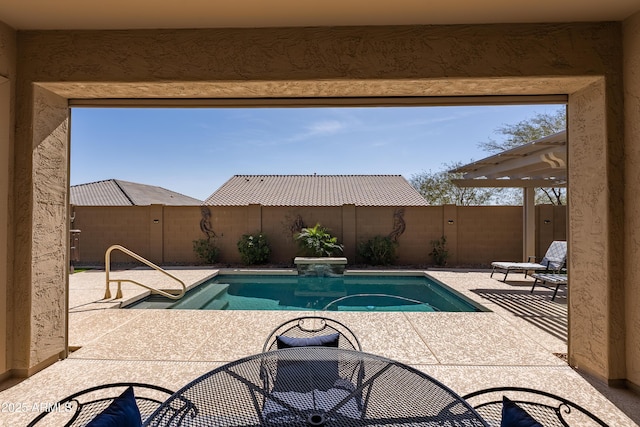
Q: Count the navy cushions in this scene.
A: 3